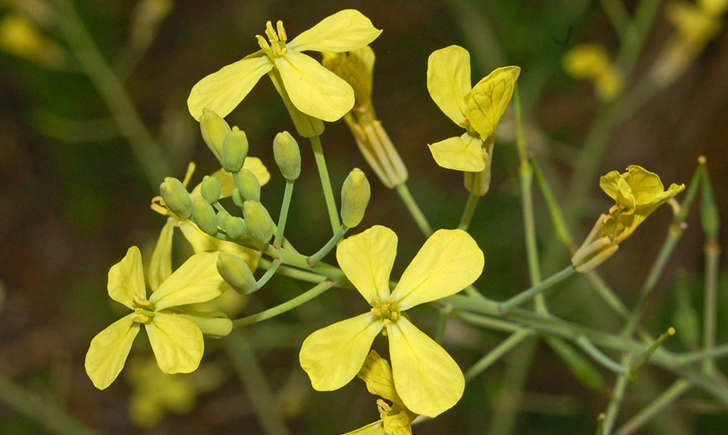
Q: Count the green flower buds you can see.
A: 12